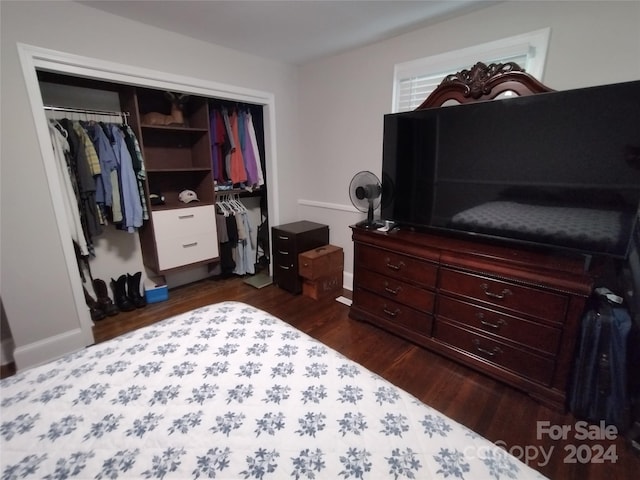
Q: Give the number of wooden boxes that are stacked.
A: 2